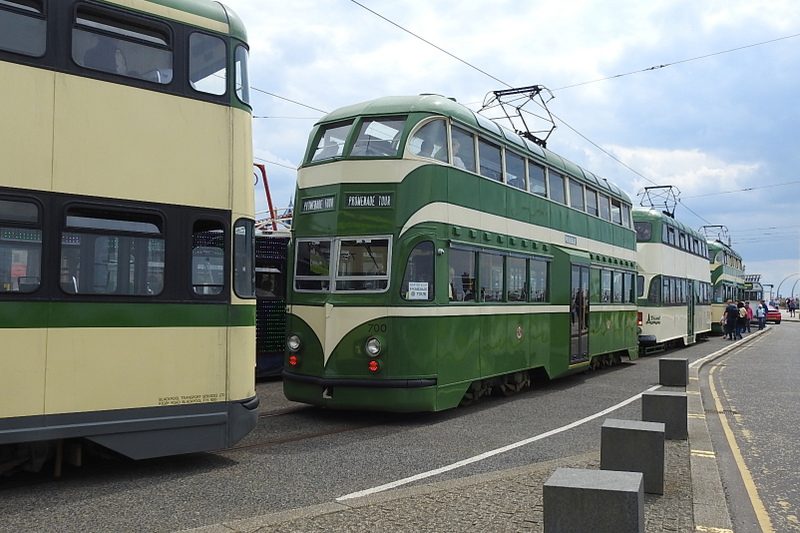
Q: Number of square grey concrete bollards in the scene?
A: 4